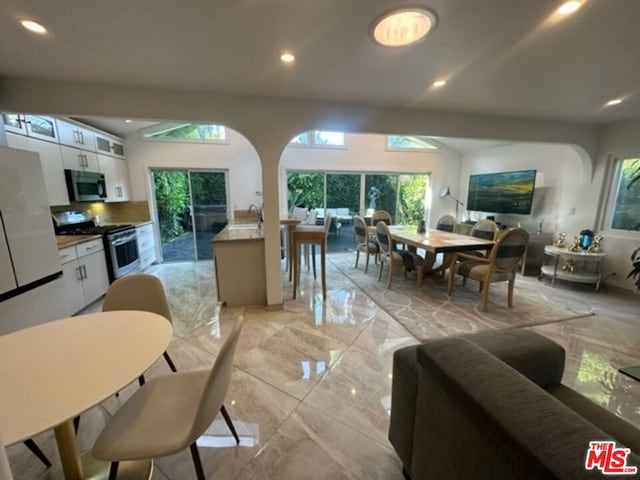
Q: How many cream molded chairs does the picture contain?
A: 2